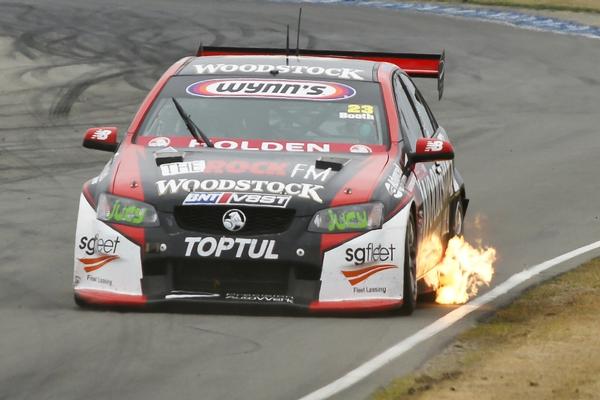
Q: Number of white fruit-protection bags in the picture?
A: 0